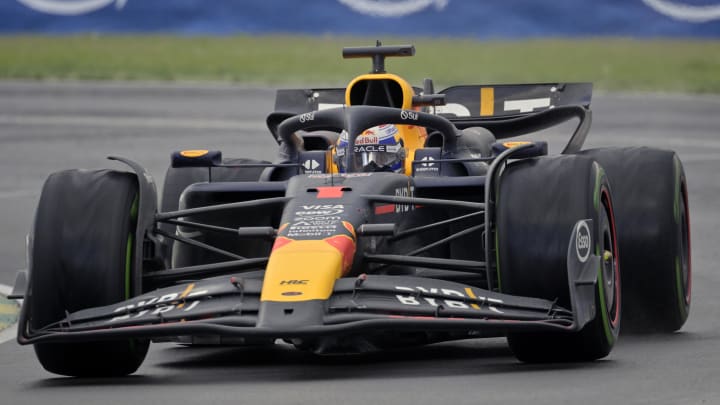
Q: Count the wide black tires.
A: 4